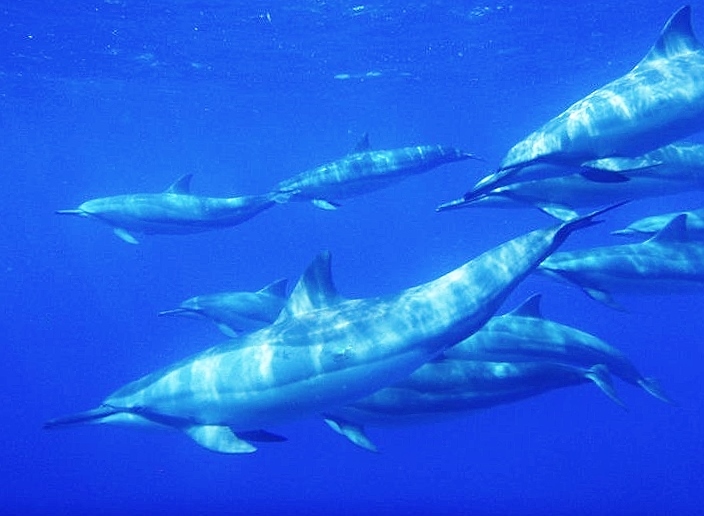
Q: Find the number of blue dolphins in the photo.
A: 10